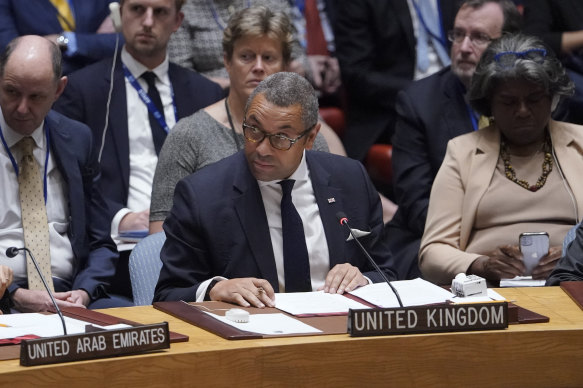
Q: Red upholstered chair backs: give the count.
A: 2